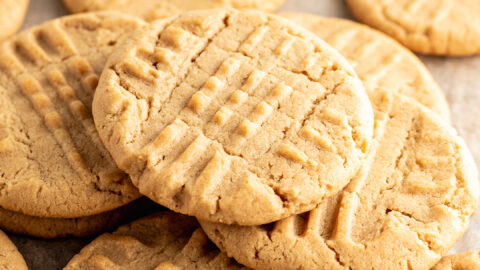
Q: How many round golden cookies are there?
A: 11